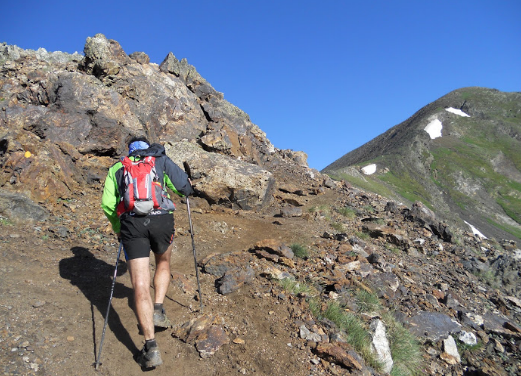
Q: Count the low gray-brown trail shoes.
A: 2